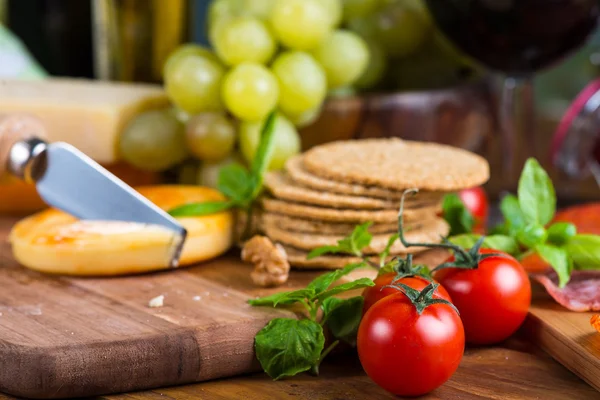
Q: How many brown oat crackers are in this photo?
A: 7